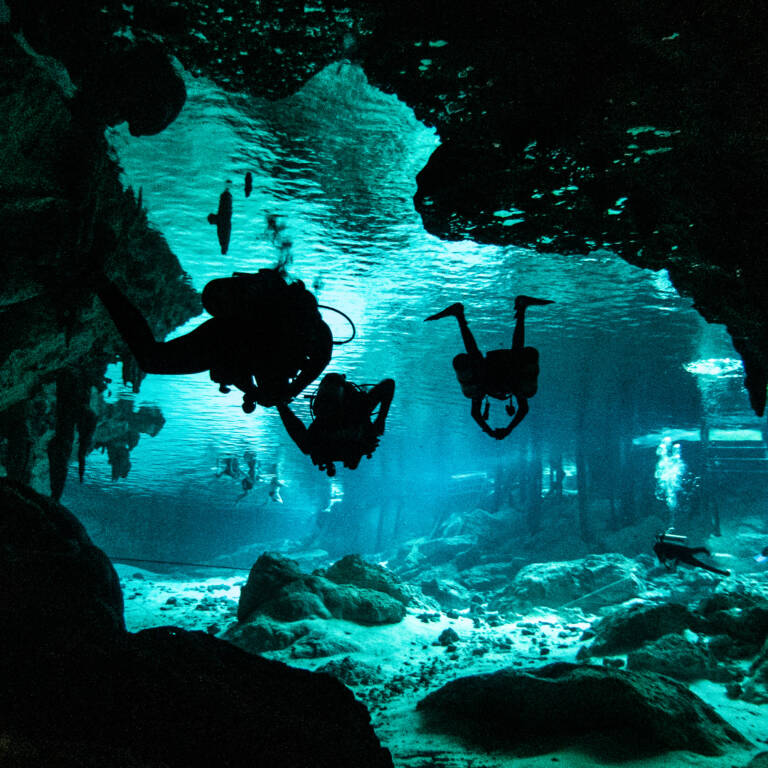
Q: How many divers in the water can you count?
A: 4